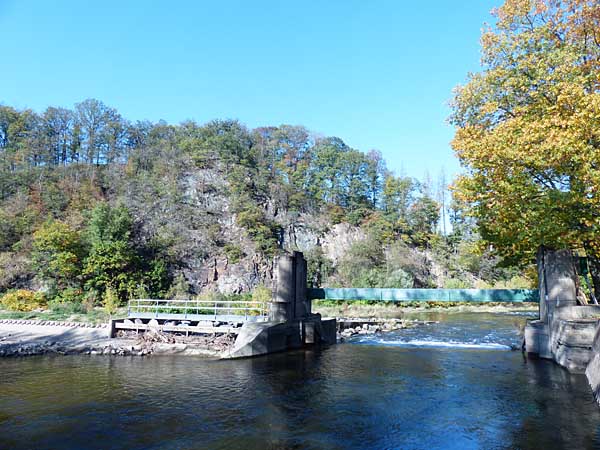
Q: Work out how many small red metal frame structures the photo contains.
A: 0